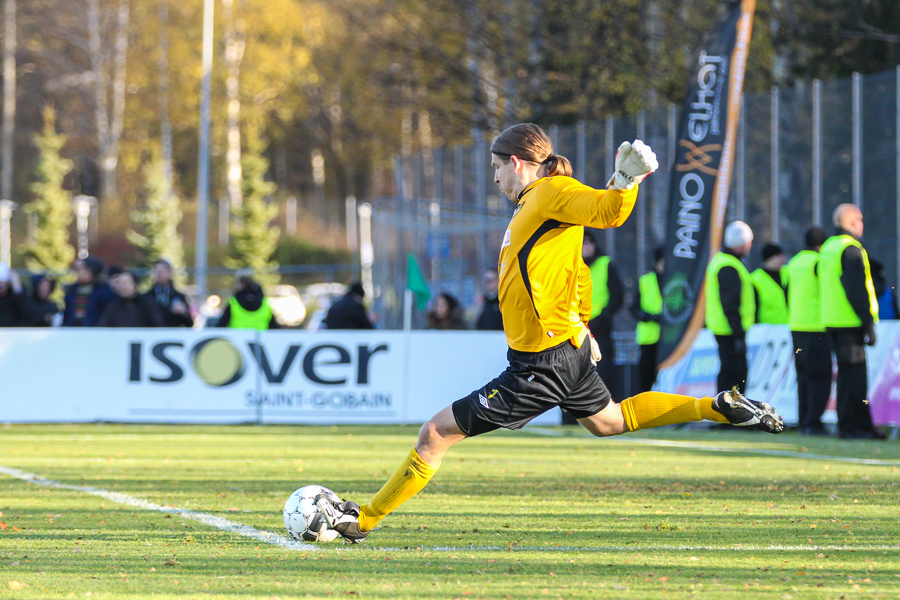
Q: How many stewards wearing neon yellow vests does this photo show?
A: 7